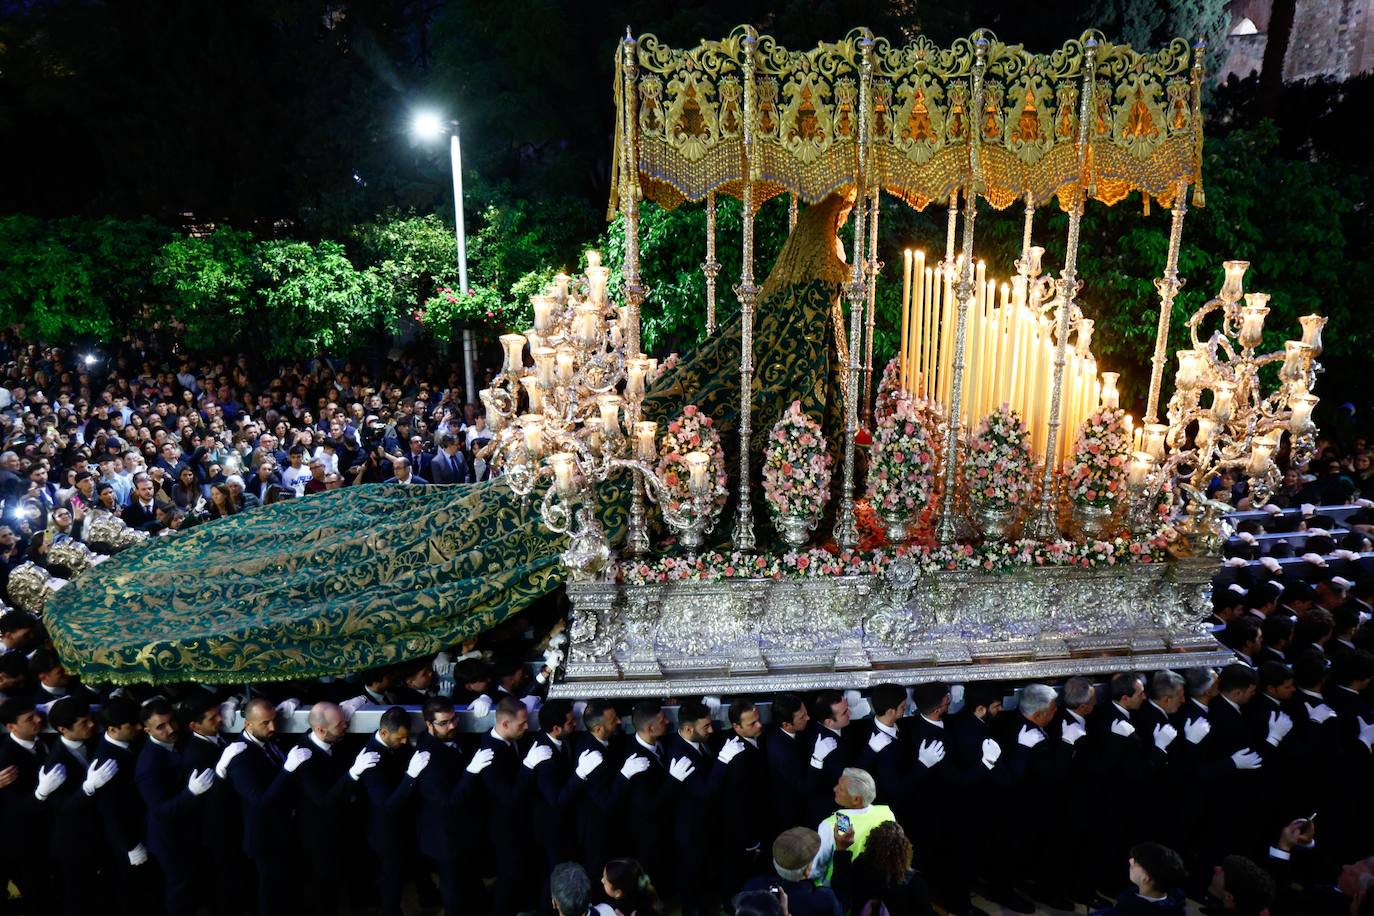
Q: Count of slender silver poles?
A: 11